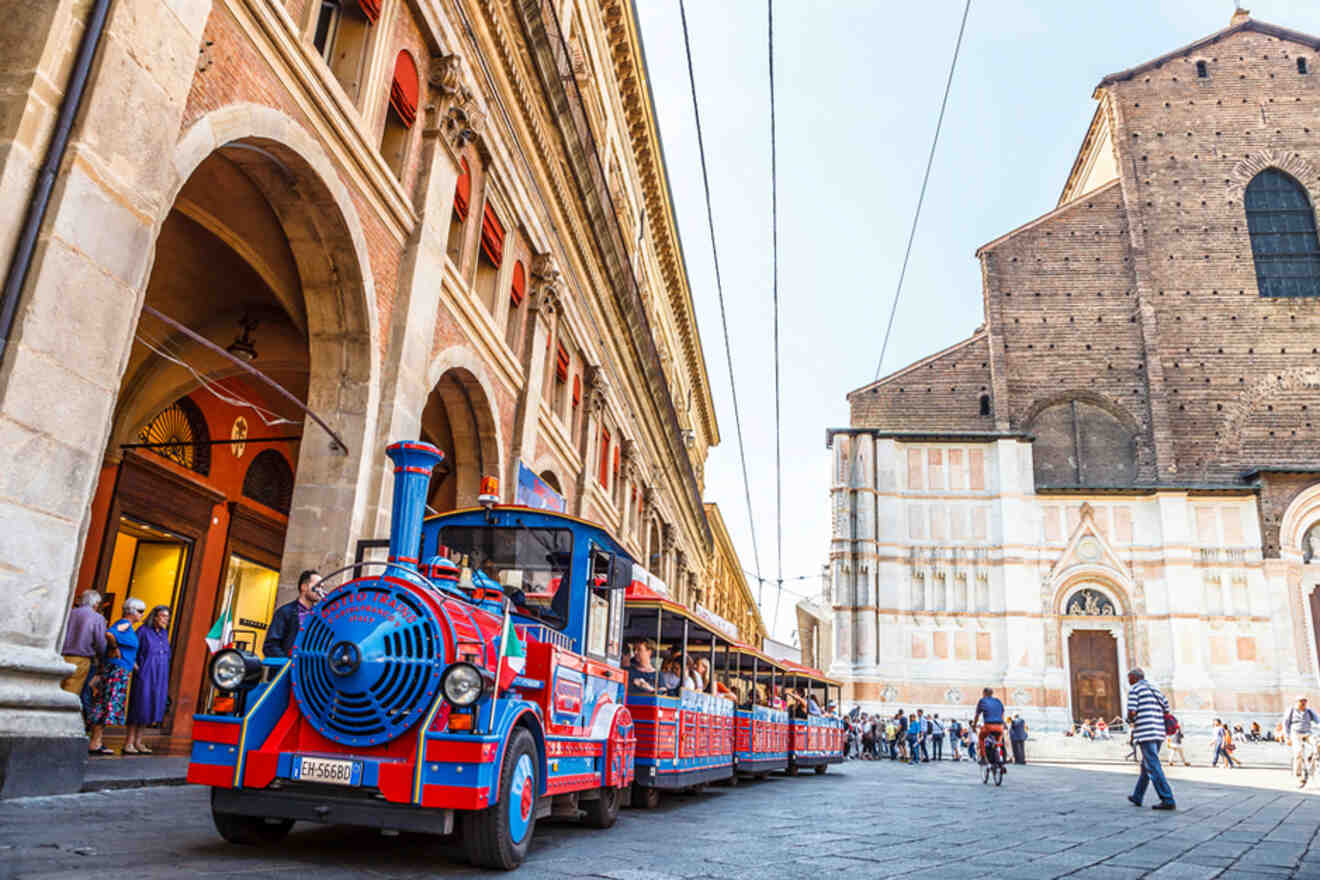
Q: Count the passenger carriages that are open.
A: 3